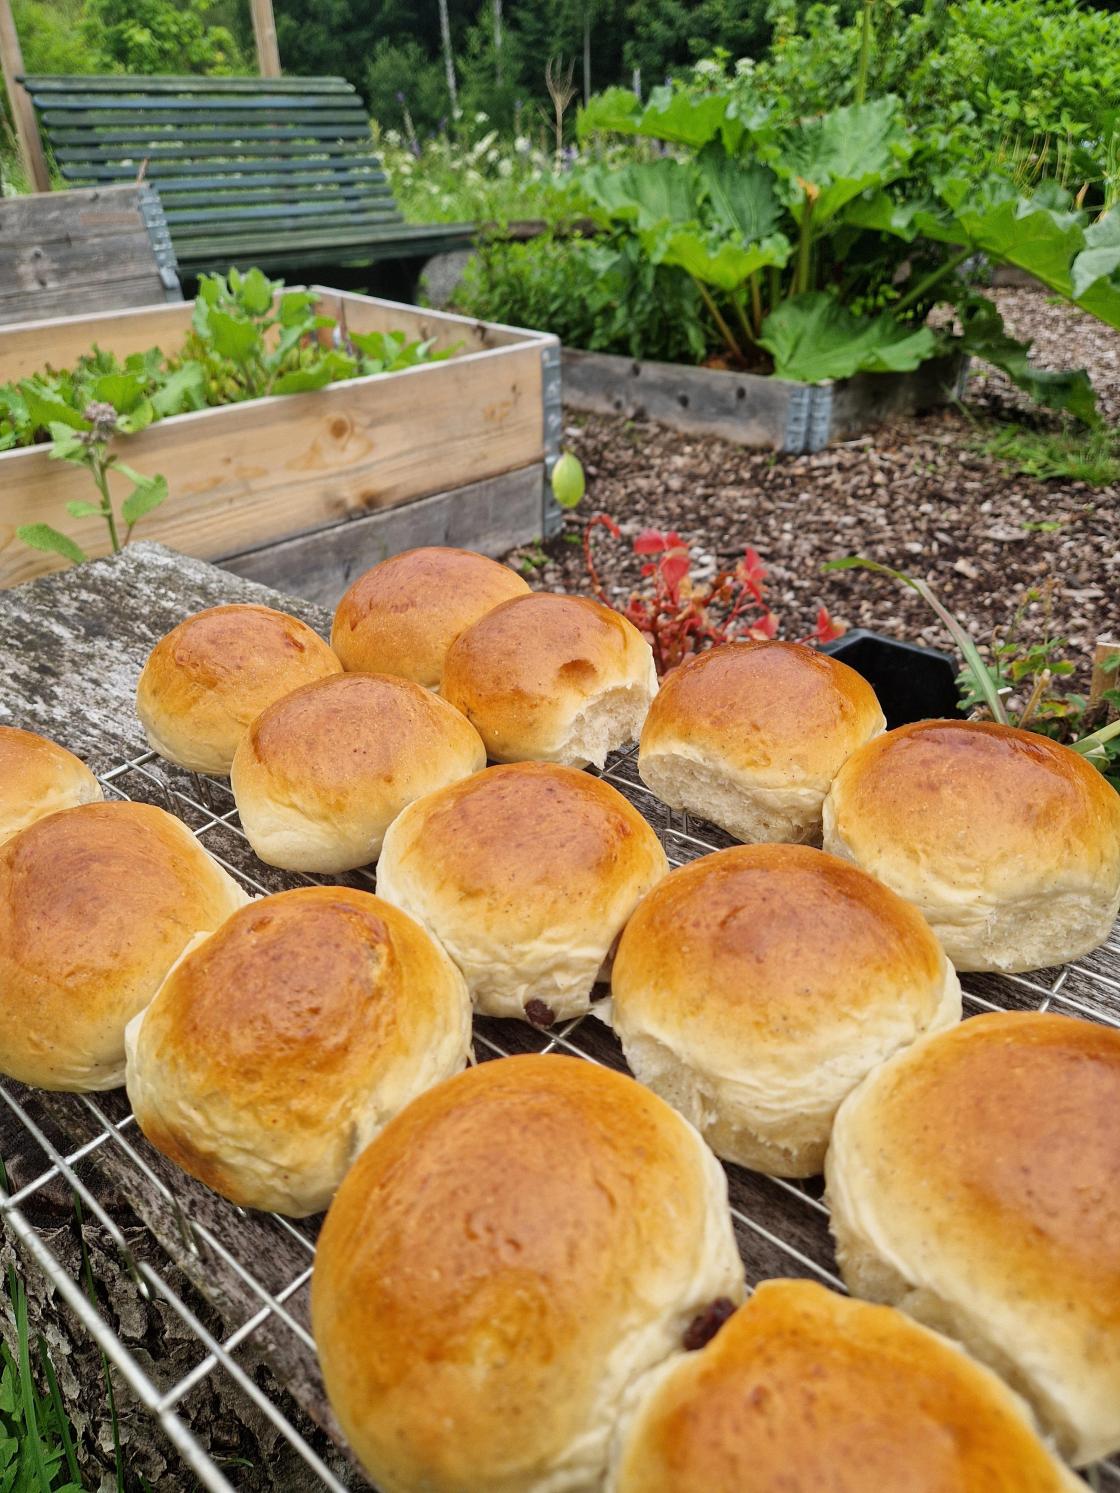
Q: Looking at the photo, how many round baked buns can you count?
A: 14